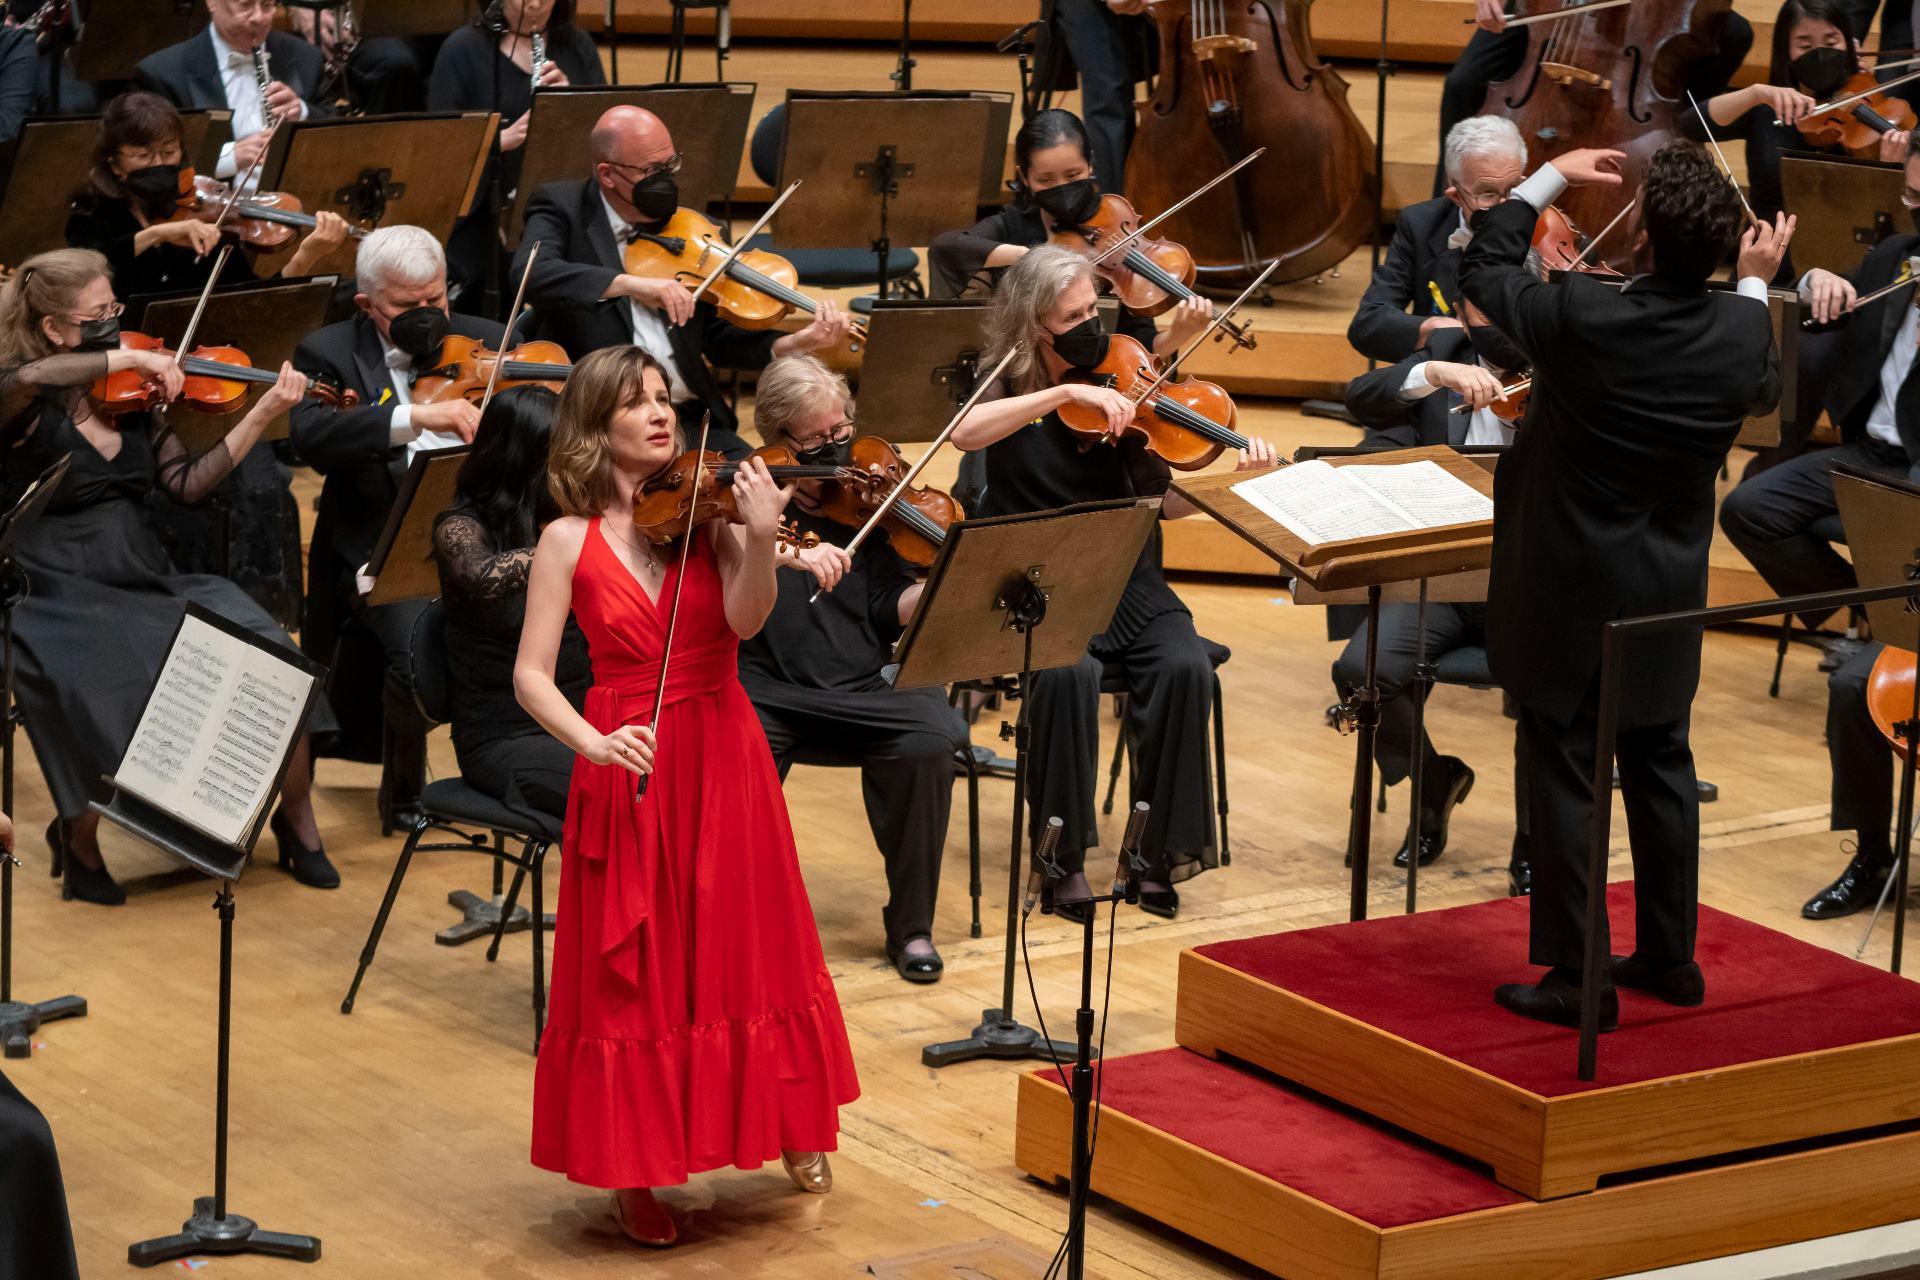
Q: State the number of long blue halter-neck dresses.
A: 0